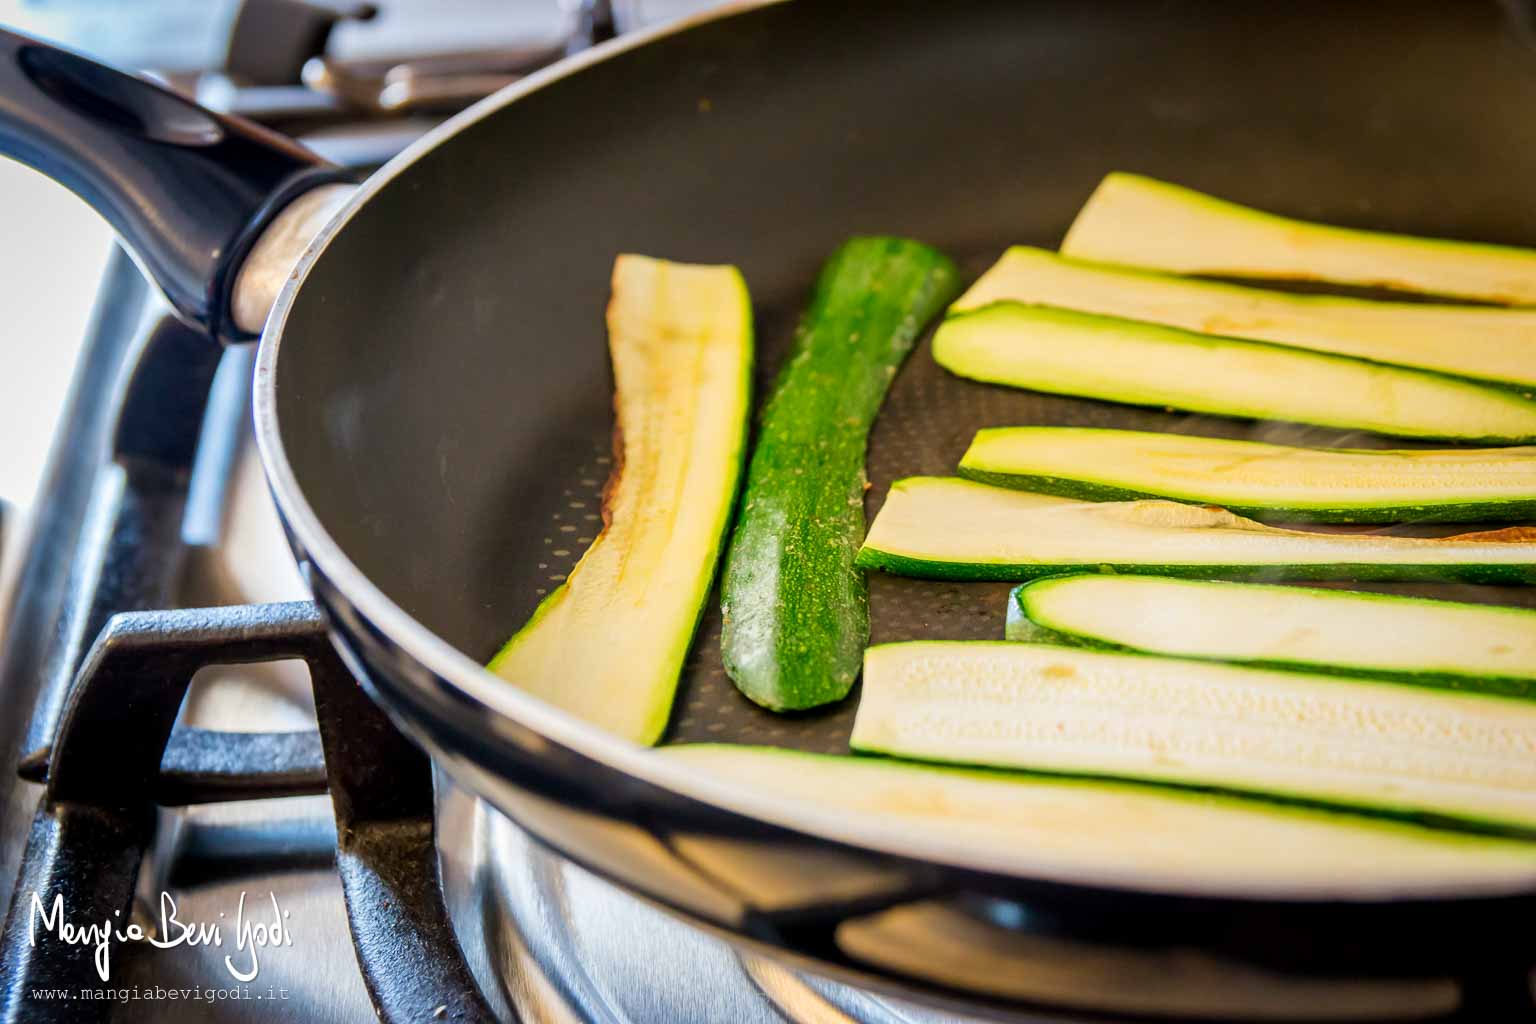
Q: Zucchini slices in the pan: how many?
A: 10